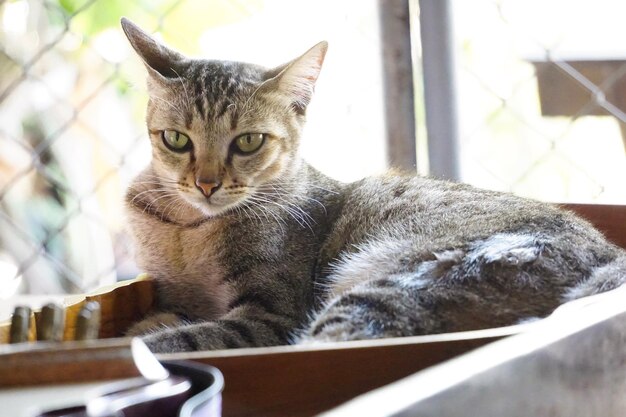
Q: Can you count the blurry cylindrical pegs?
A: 3